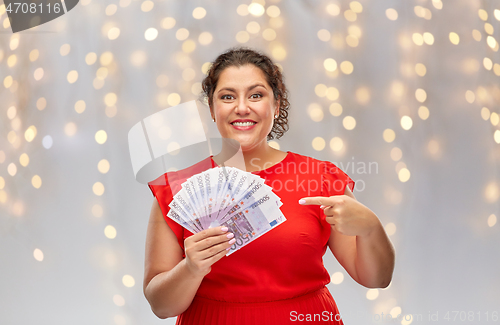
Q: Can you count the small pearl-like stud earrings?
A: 2